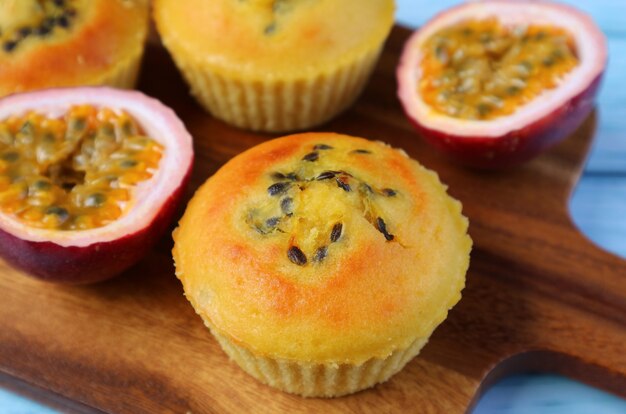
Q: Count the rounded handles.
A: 1